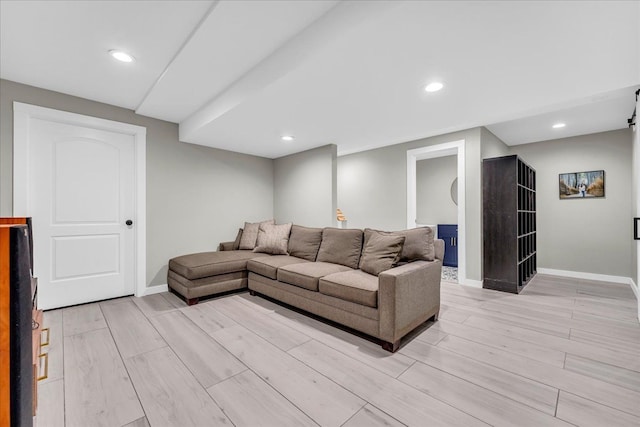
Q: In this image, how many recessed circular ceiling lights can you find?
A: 4